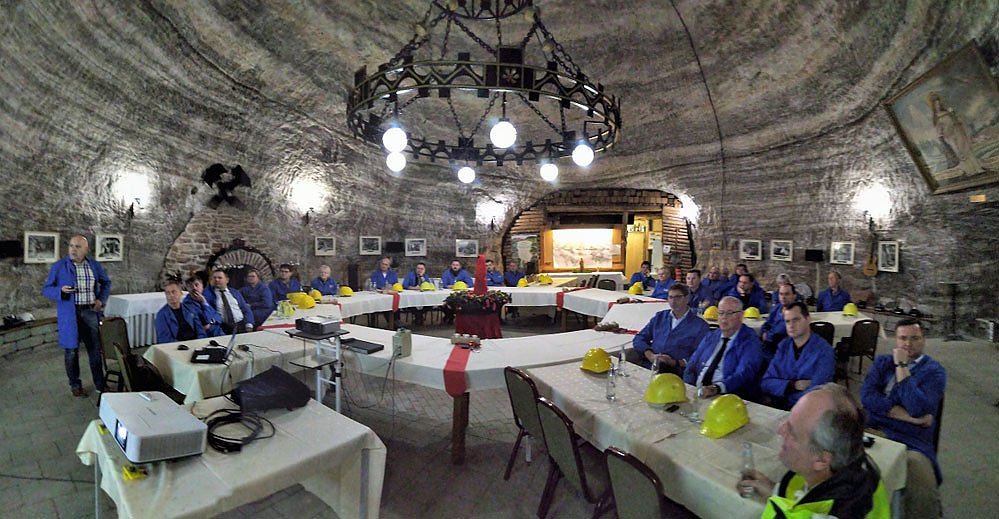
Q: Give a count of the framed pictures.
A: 11